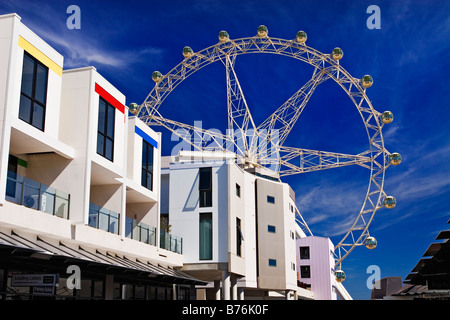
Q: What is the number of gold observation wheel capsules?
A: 13